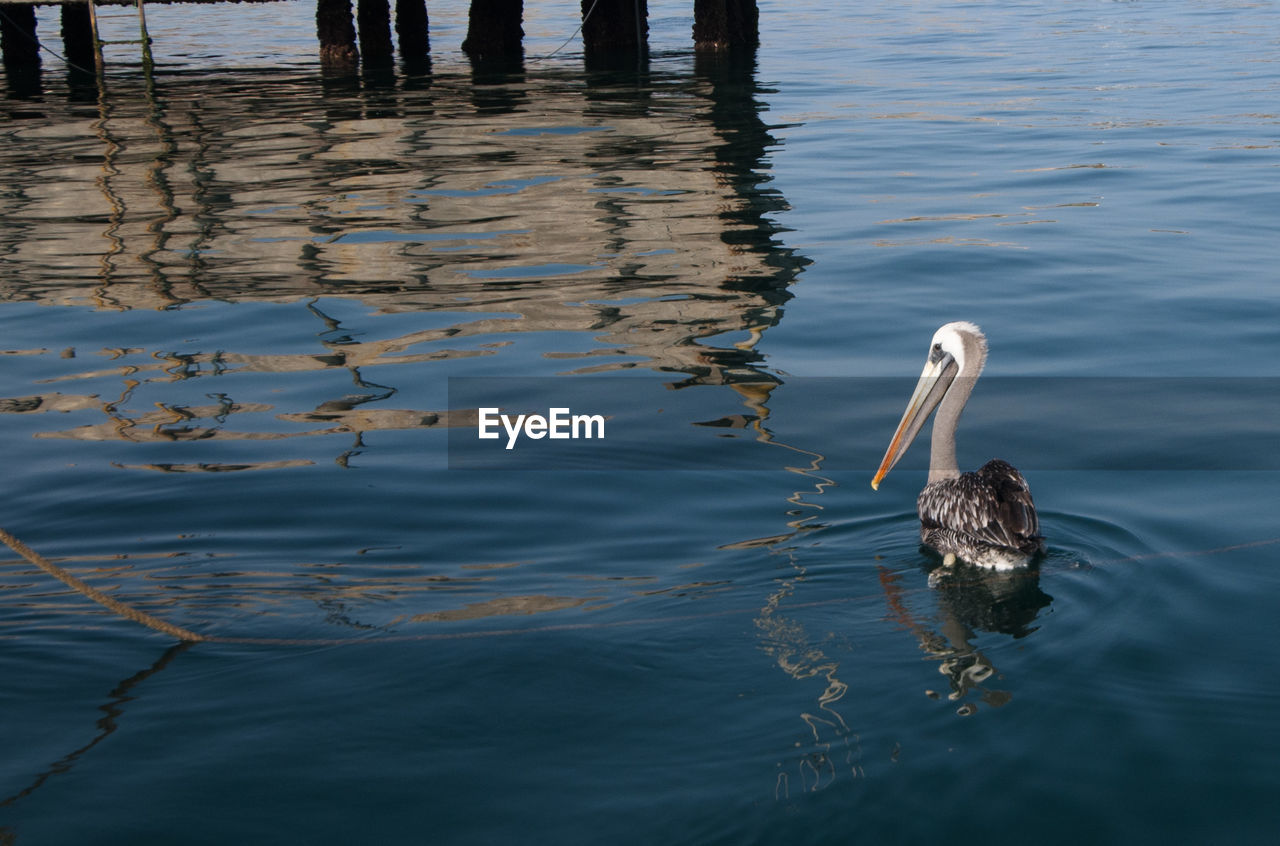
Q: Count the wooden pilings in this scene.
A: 8